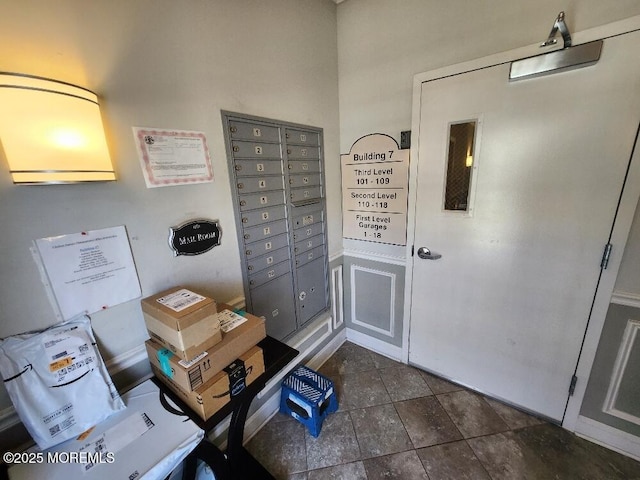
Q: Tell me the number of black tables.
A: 1